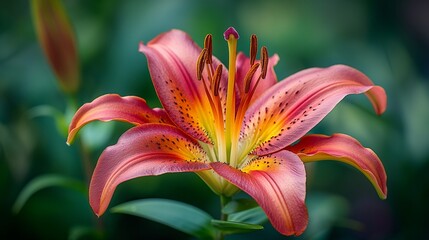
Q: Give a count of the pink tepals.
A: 7